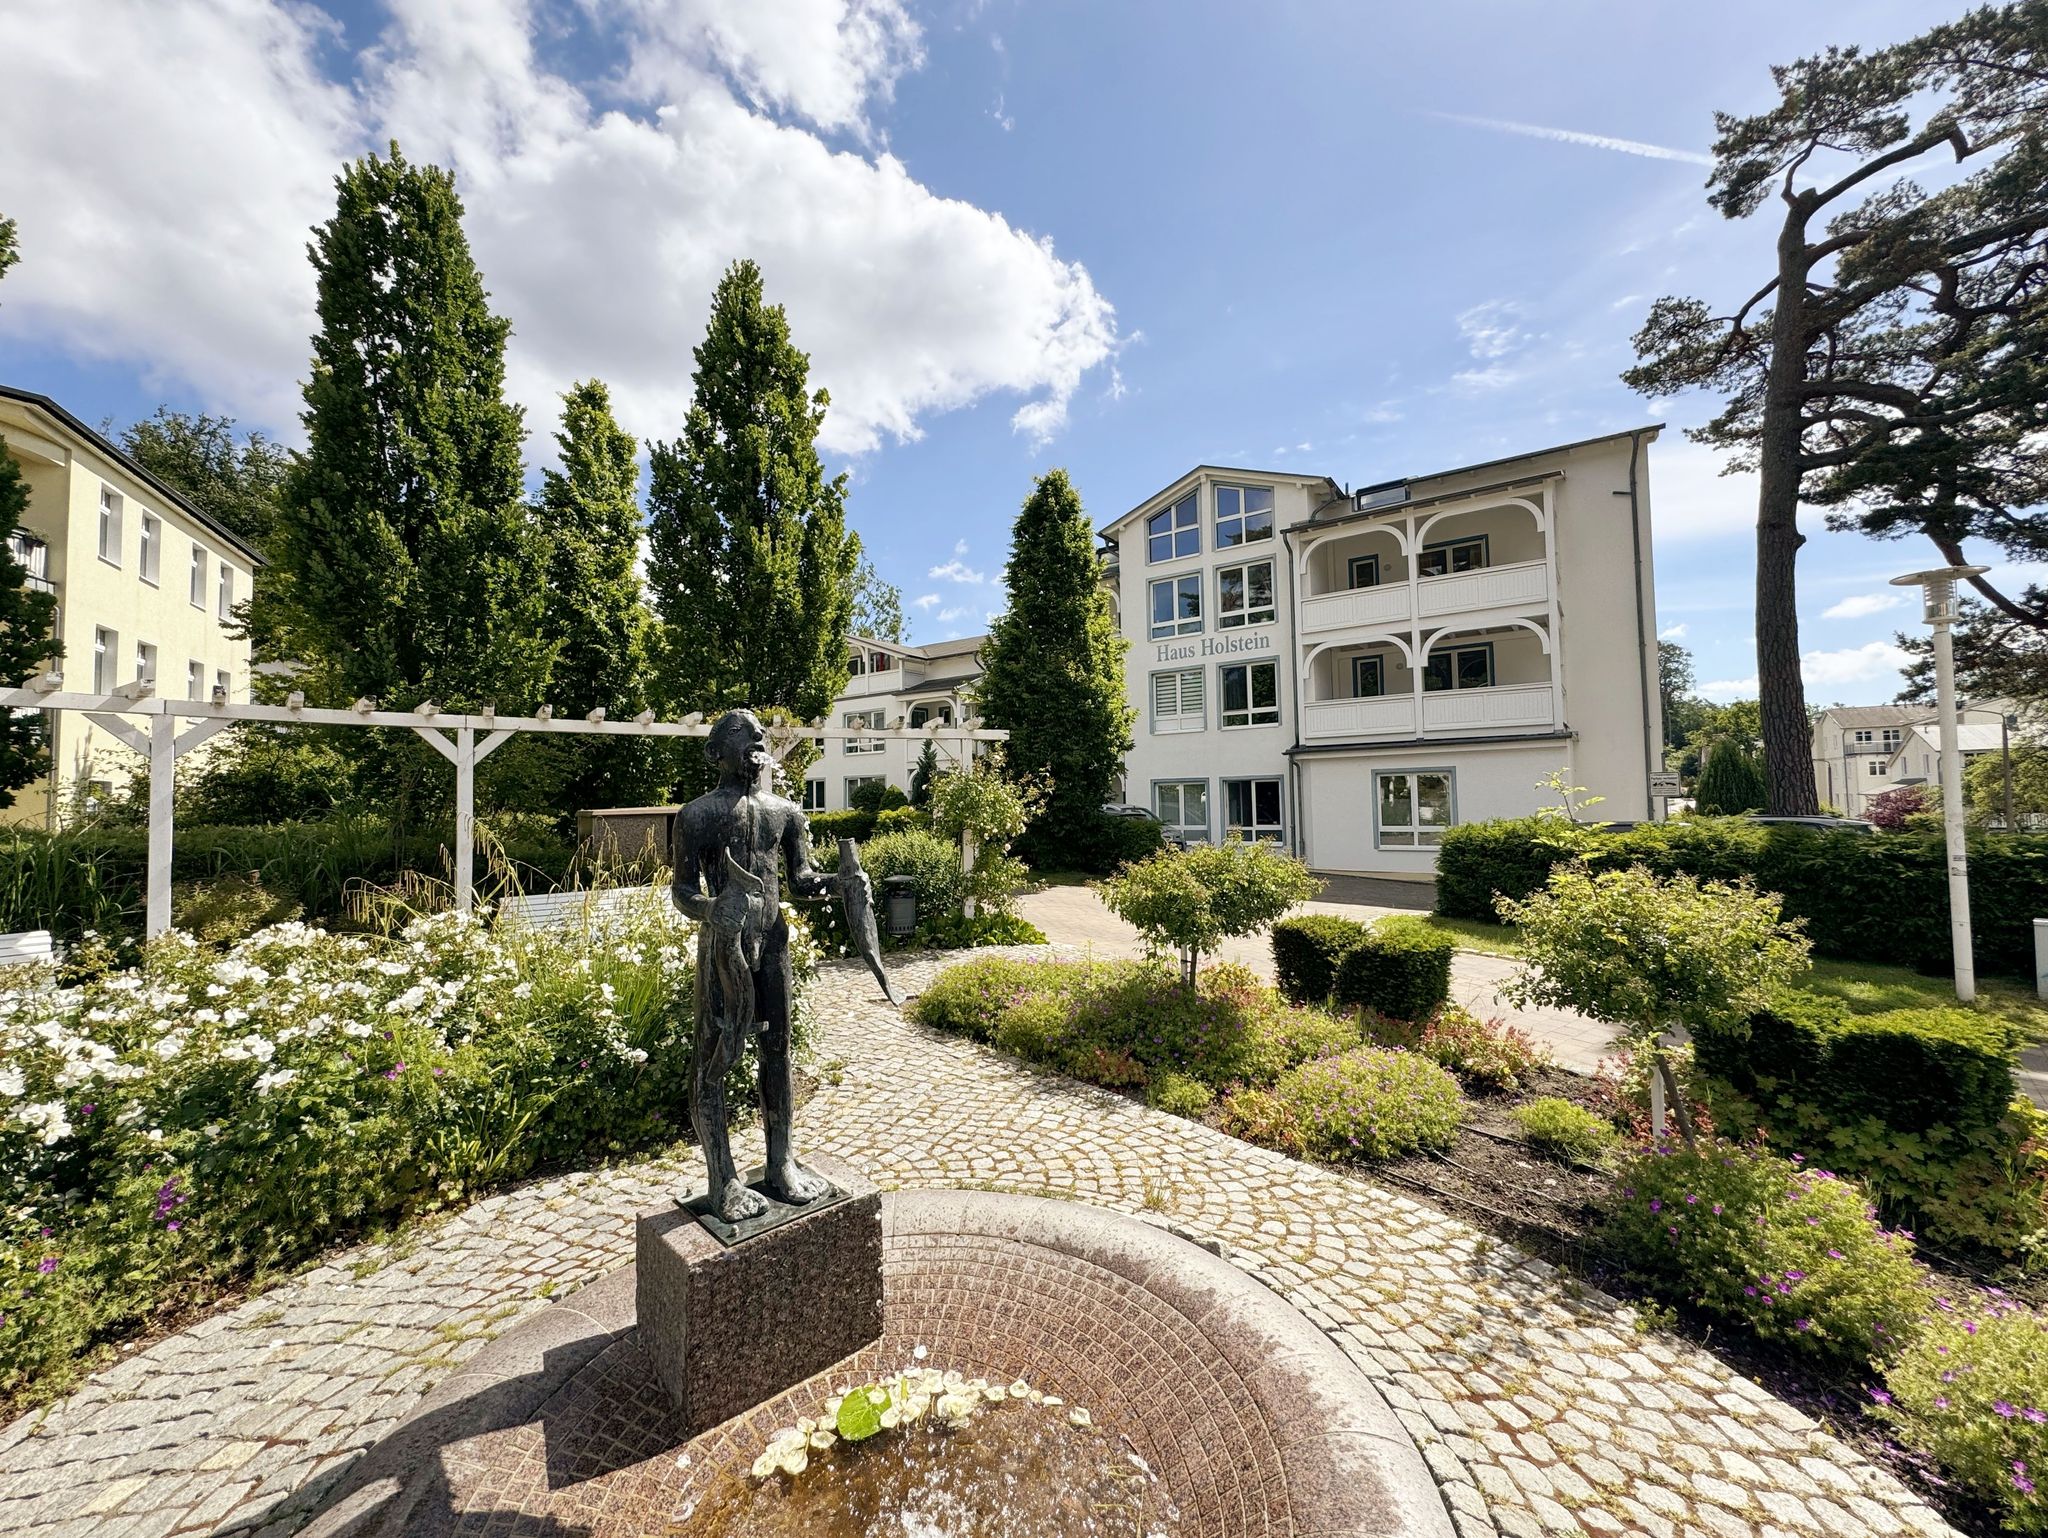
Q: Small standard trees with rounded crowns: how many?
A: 2